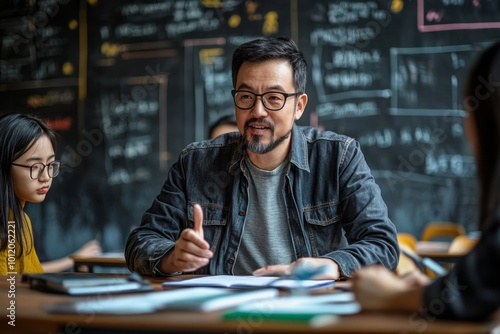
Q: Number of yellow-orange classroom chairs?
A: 3